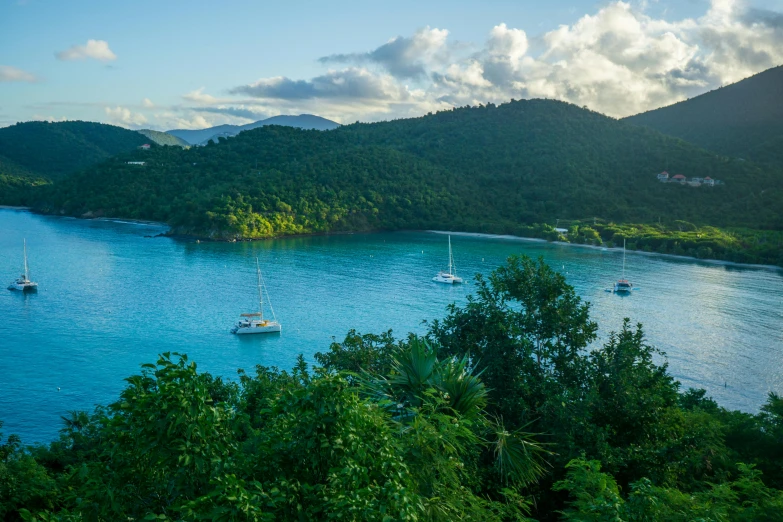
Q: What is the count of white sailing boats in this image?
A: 4